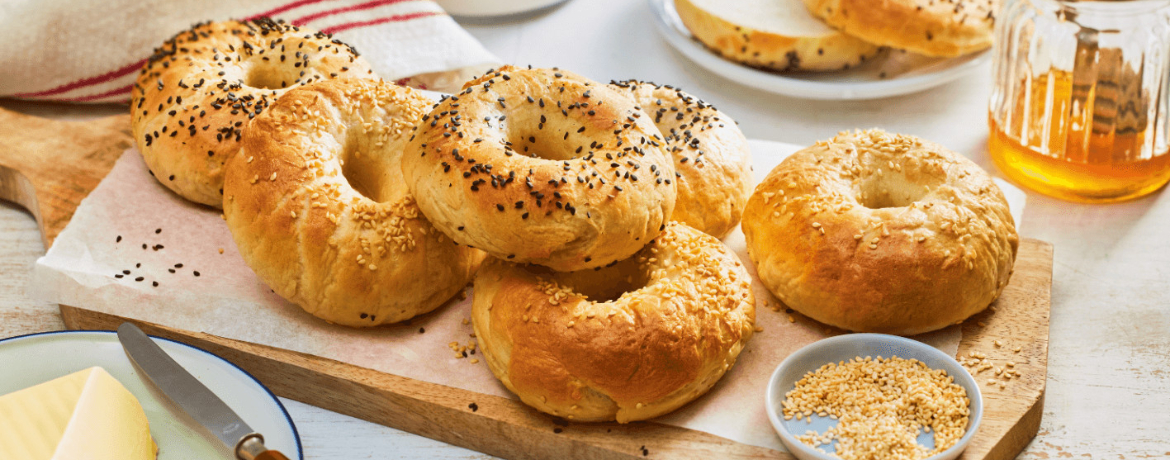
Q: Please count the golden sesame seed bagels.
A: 3